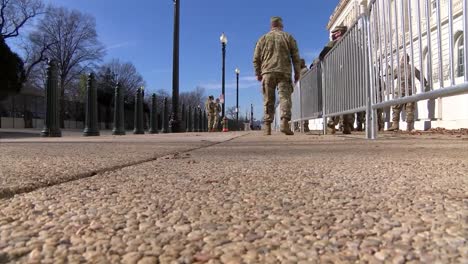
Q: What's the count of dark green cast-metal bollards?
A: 11